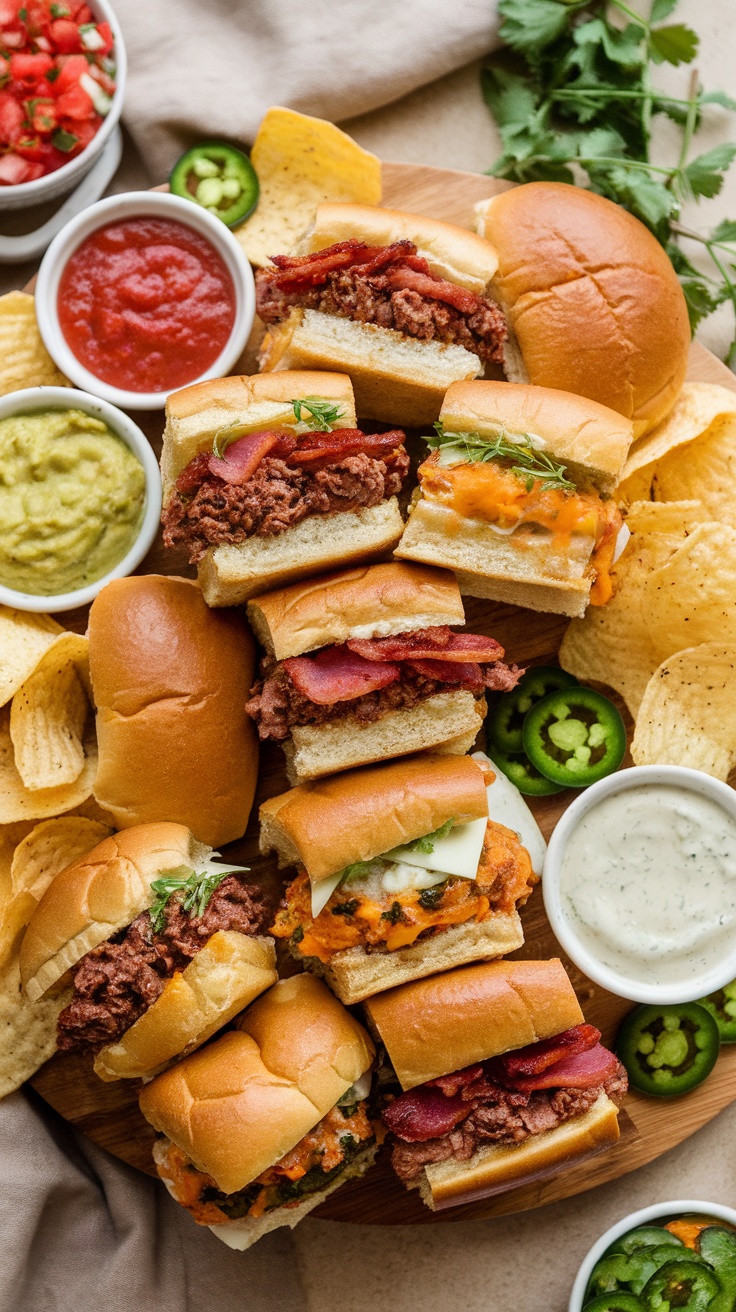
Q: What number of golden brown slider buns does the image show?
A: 10